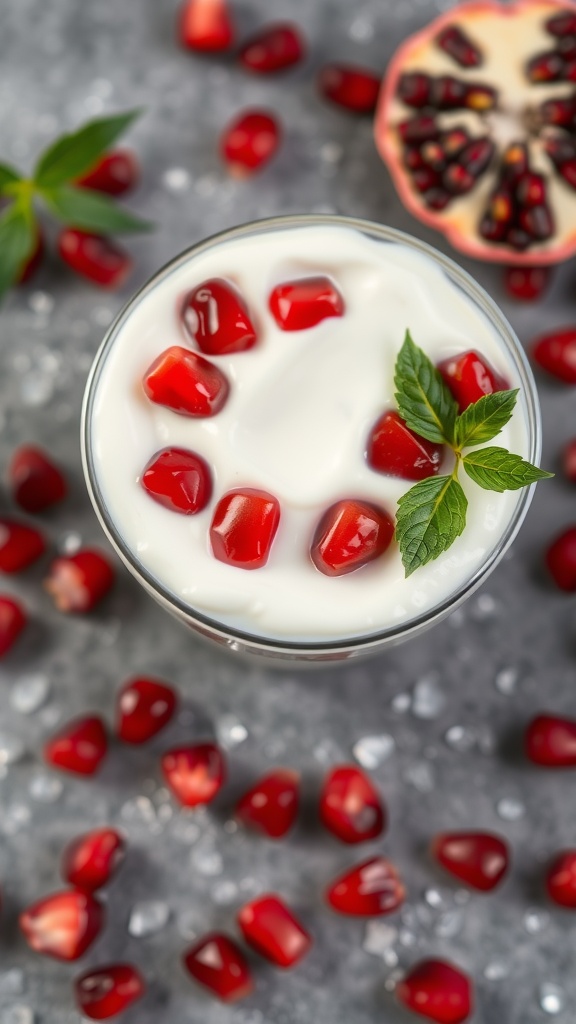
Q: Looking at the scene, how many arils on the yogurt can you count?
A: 8